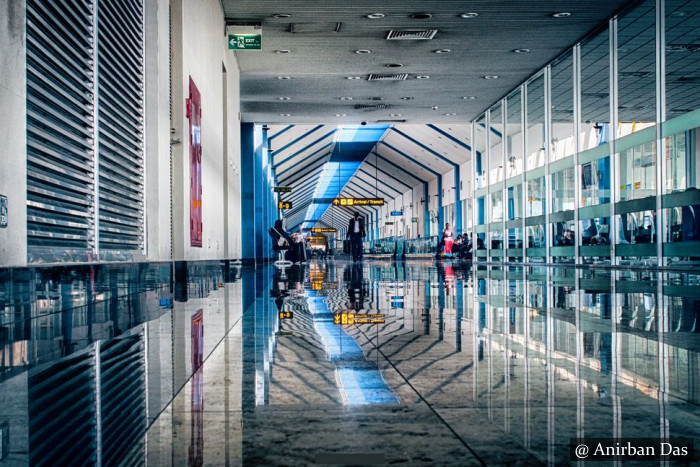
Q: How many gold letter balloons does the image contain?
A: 0